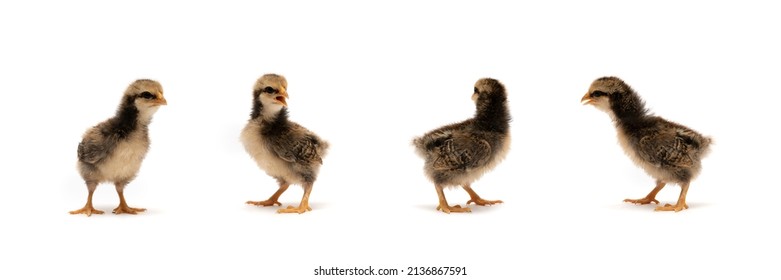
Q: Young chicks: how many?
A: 4